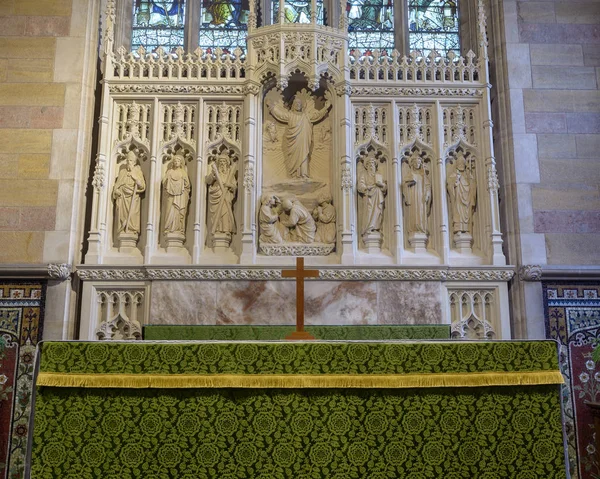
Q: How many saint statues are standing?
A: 6